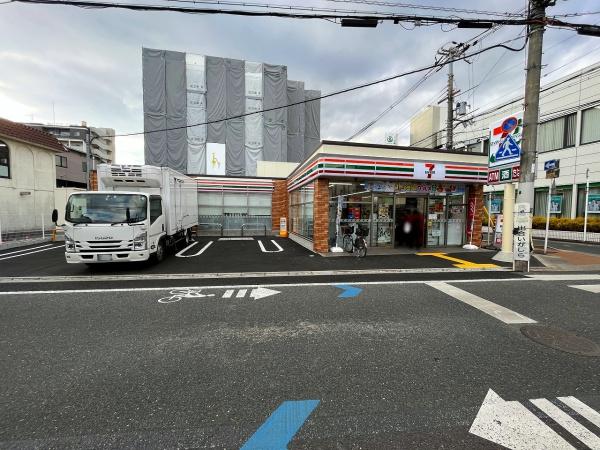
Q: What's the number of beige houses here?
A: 1